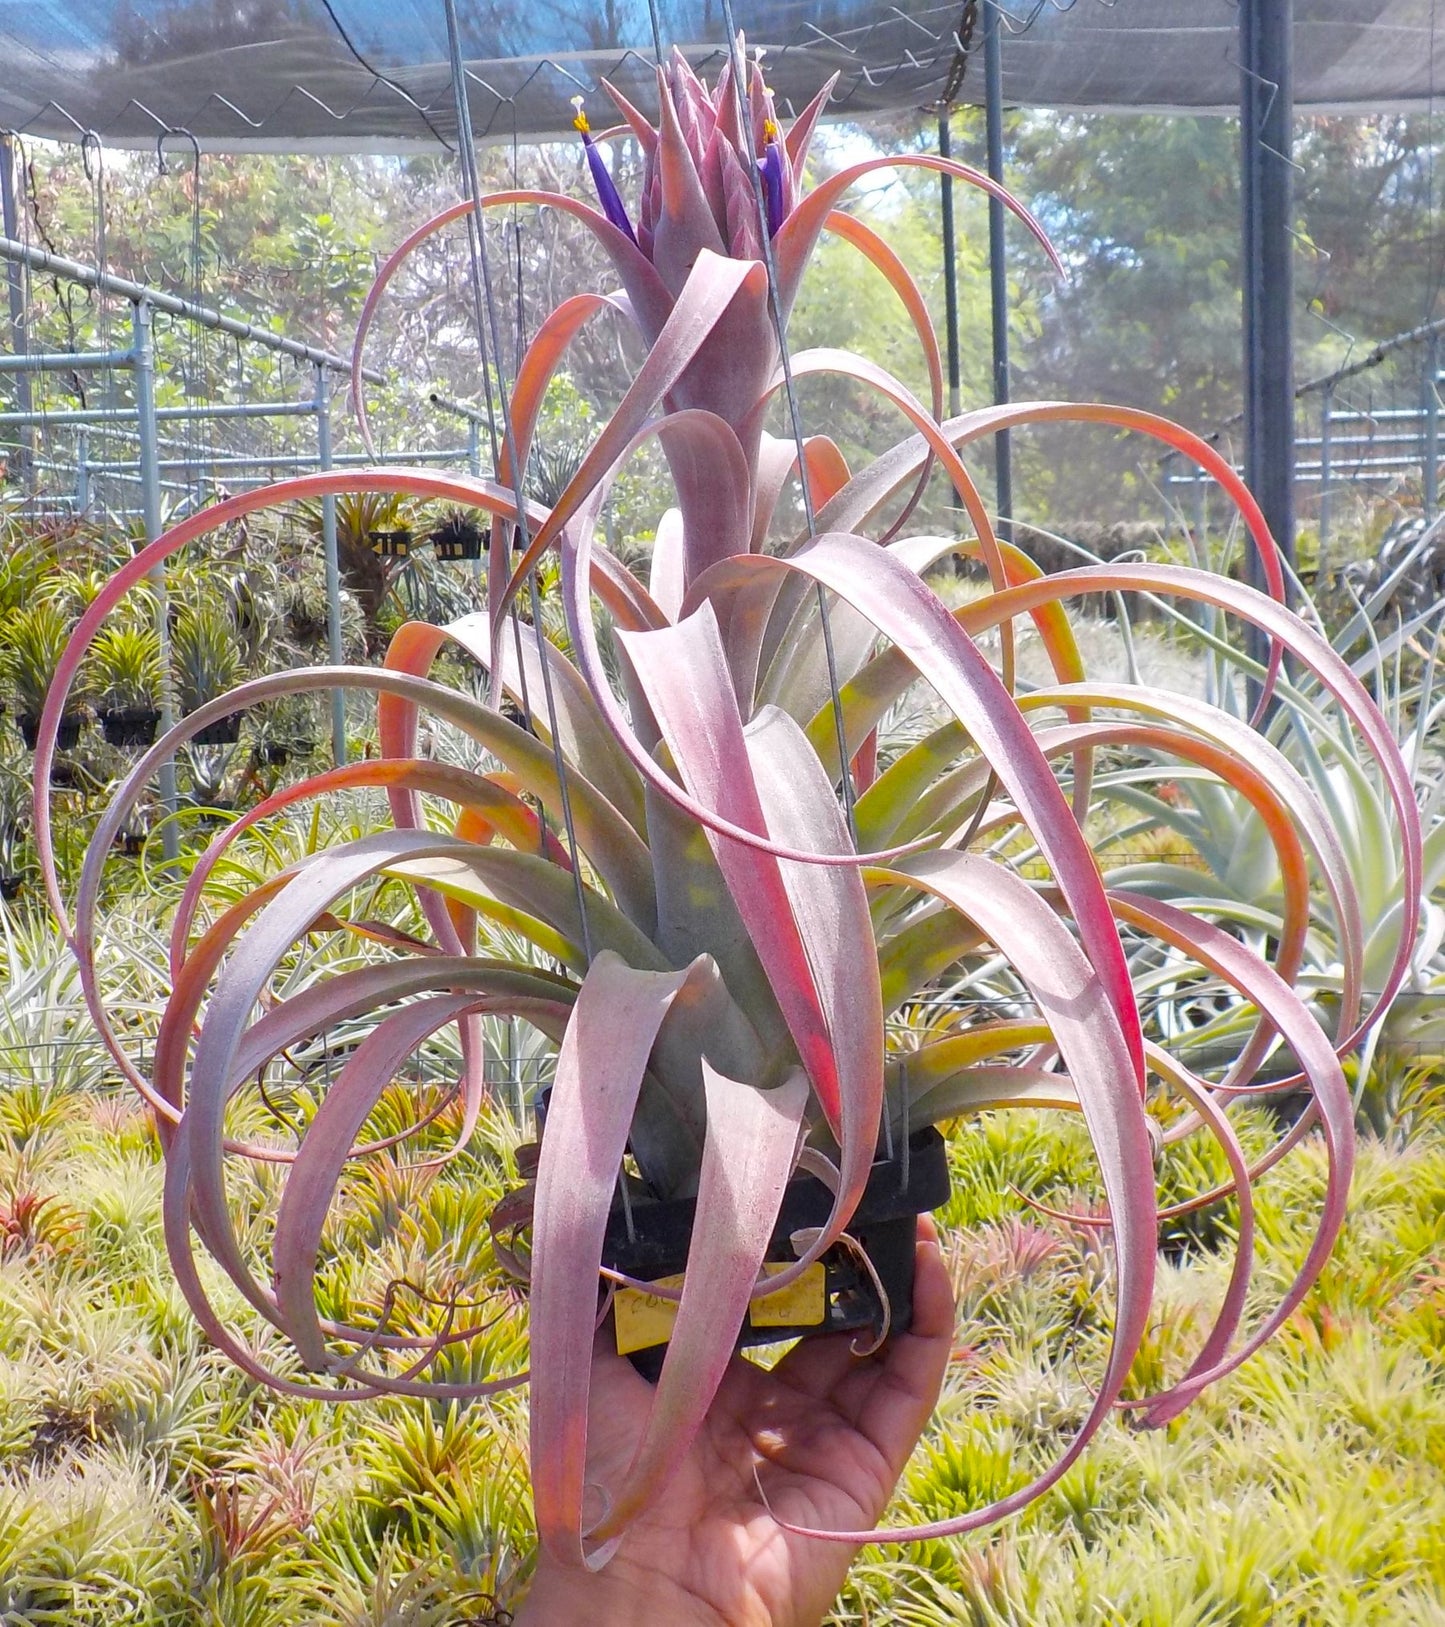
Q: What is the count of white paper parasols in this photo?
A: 0